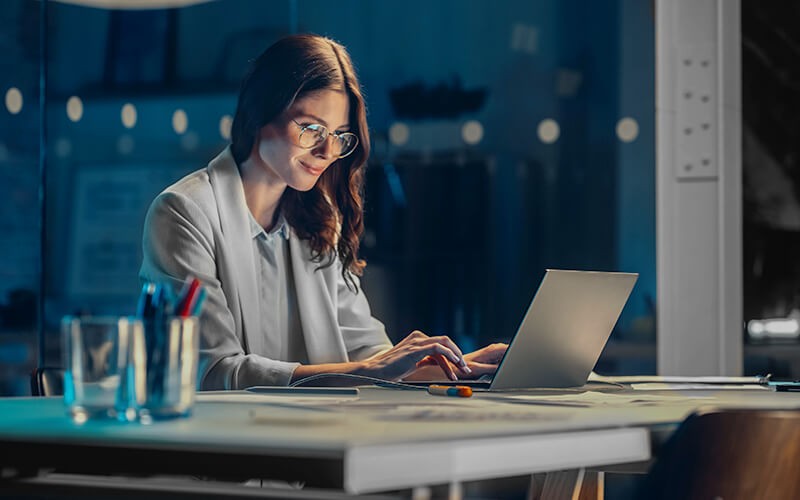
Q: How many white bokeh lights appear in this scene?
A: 9